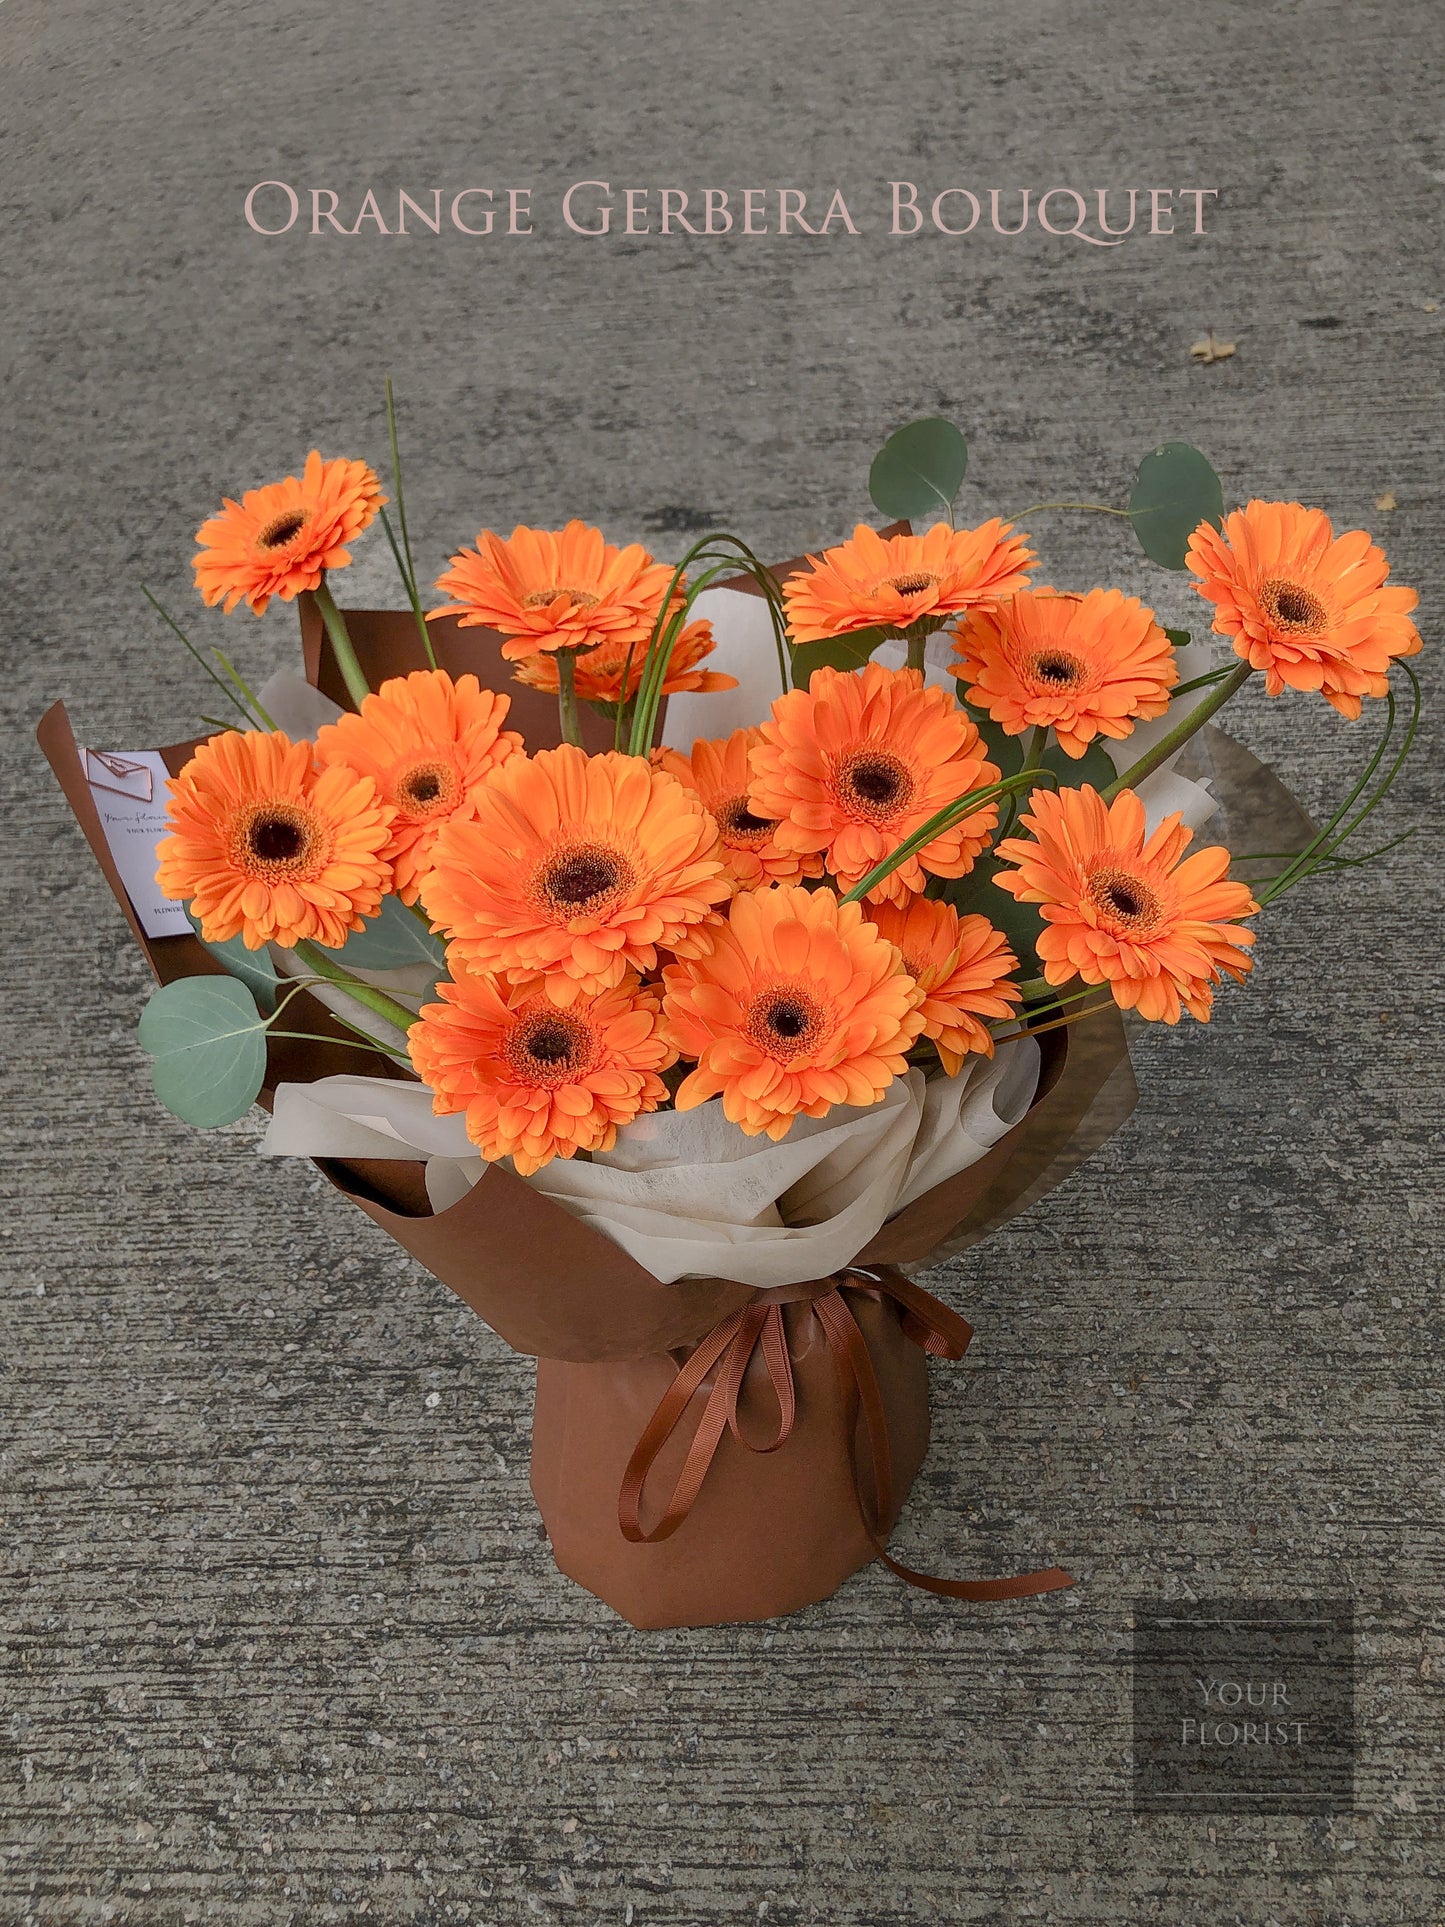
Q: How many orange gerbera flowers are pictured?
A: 15